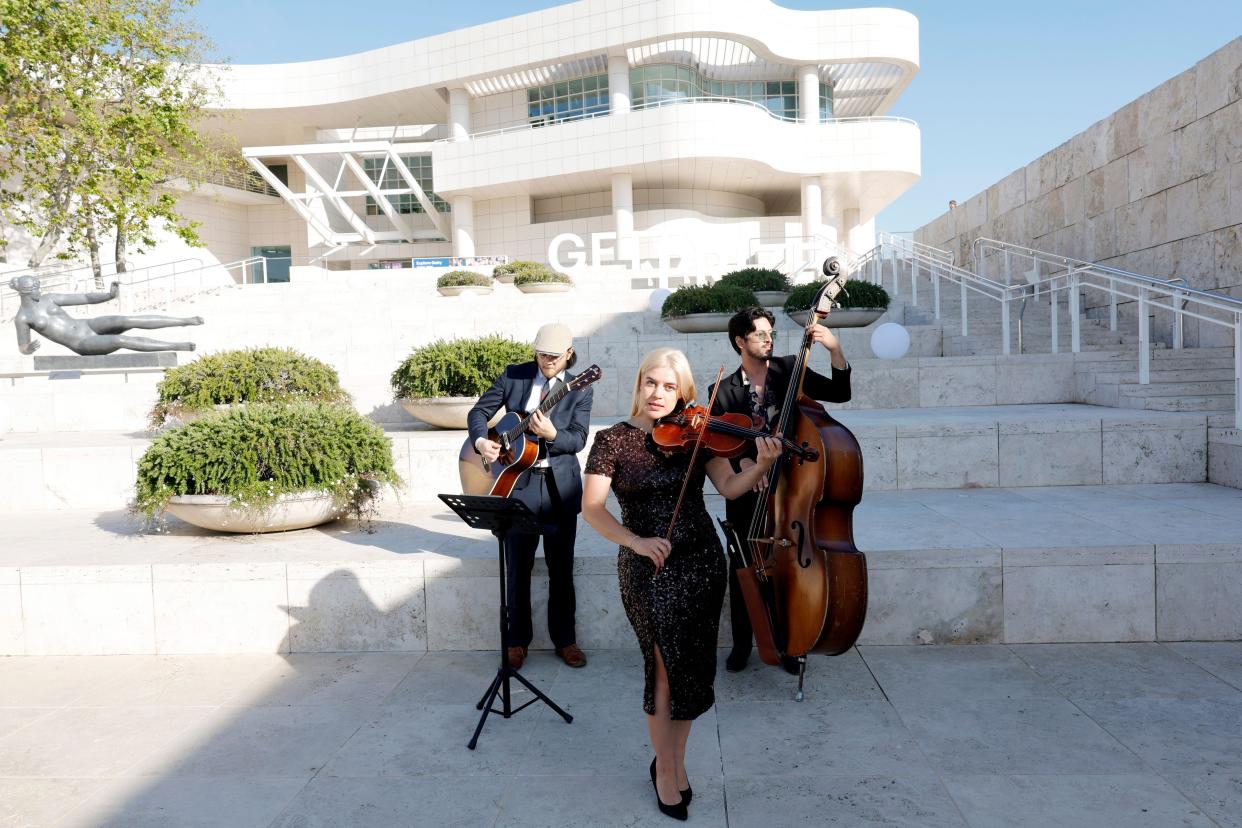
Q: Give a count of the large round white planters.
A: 9